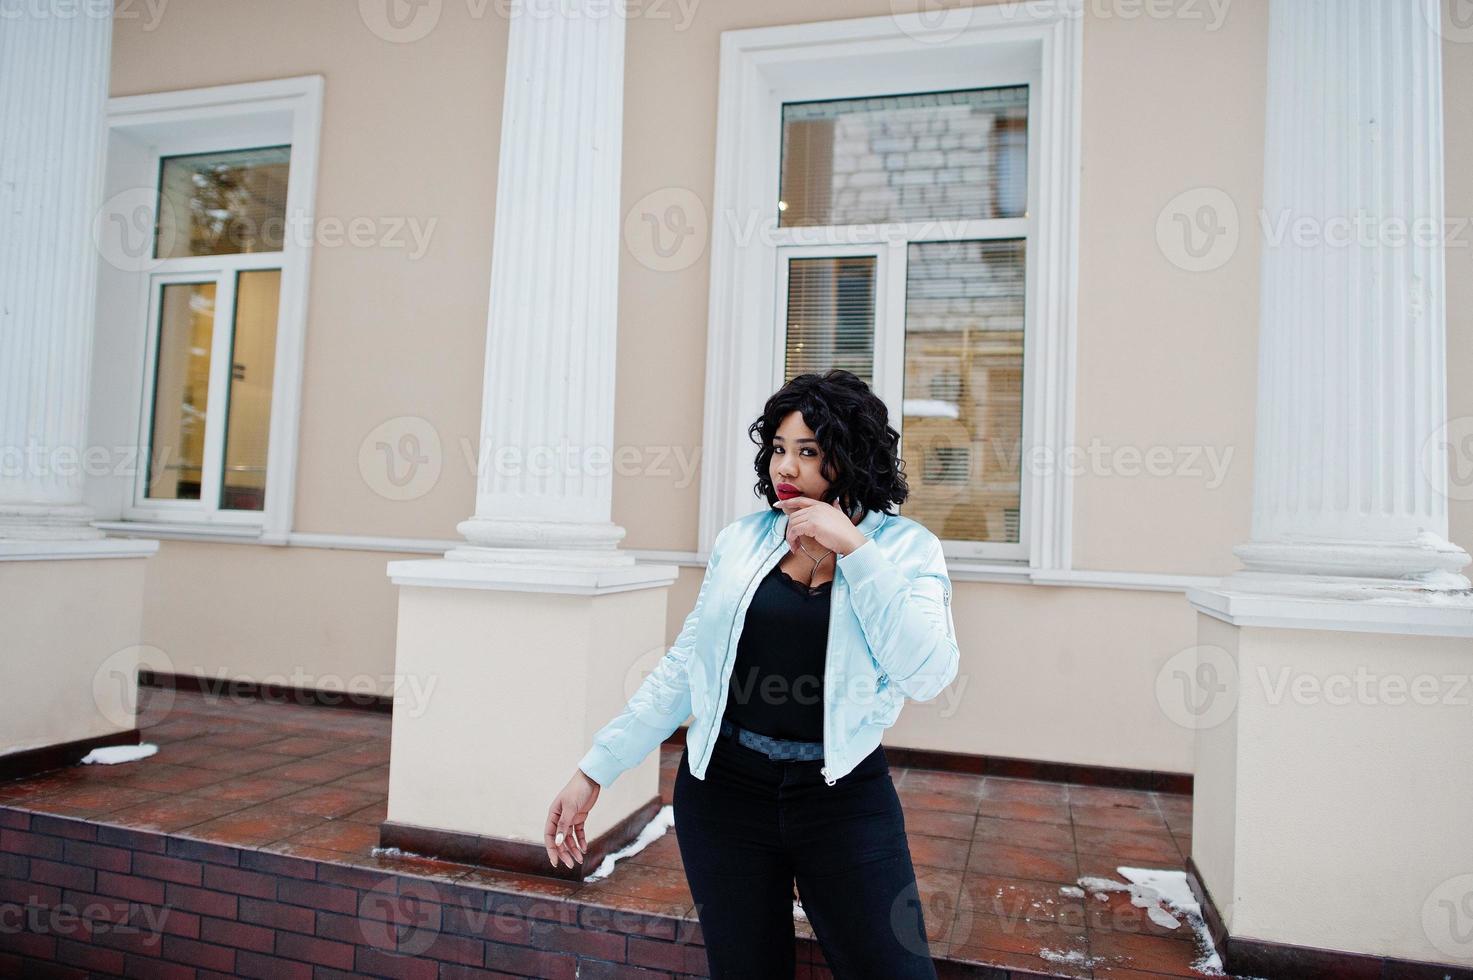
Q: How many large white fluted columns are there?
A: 3